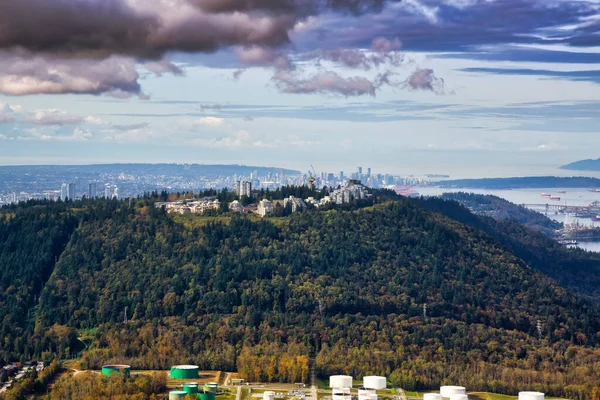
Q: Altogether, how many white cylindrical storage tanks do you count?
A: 11